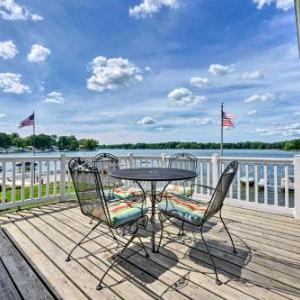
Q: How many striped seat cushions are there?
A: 4